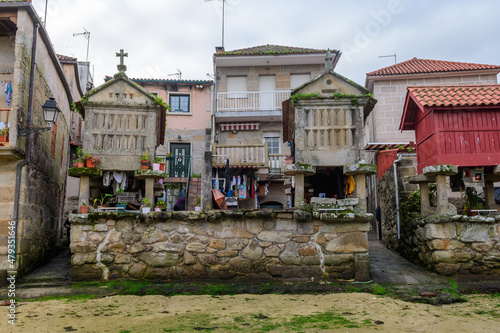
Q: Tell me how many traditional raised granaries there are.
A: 3